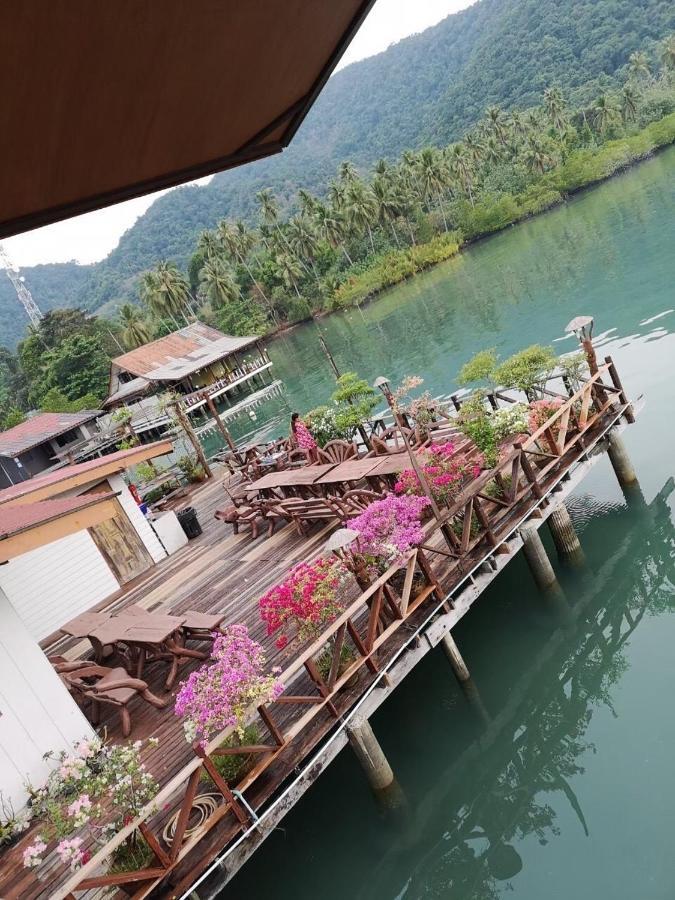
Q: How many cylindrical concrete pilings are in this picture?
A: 5